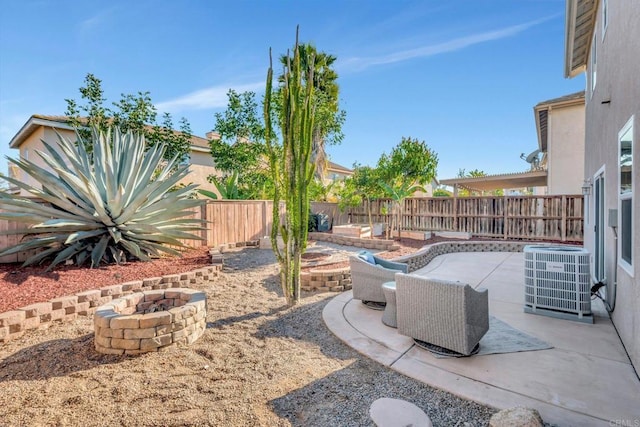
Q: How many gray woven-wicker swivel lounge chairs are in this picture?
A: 2